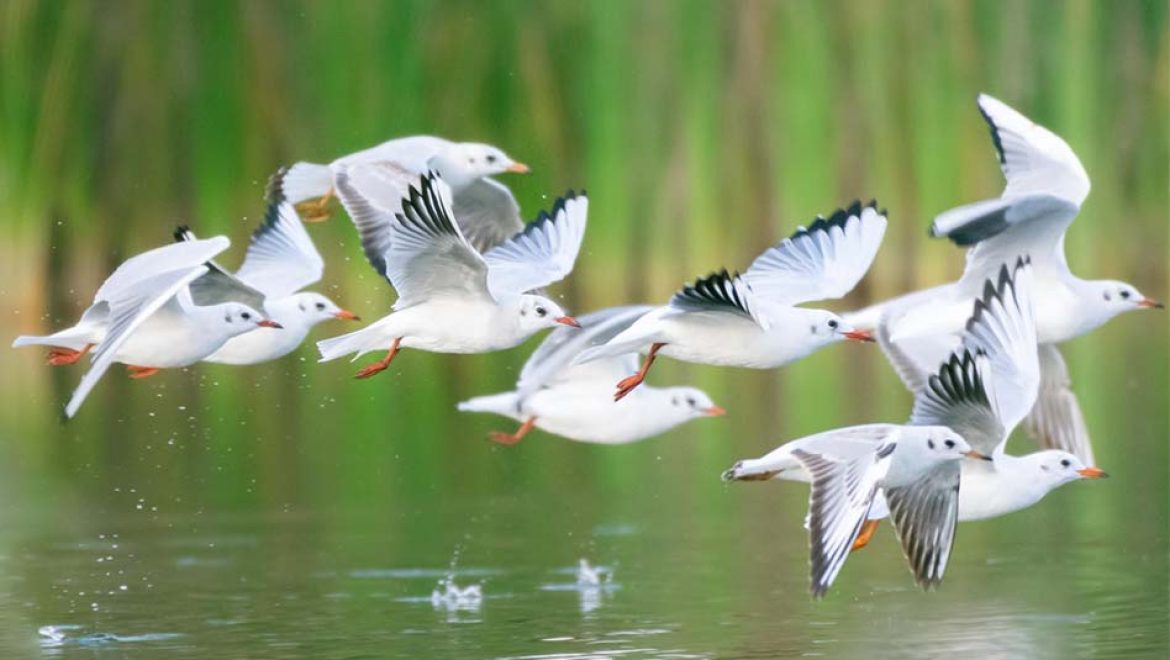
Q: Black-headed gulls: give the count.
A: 9